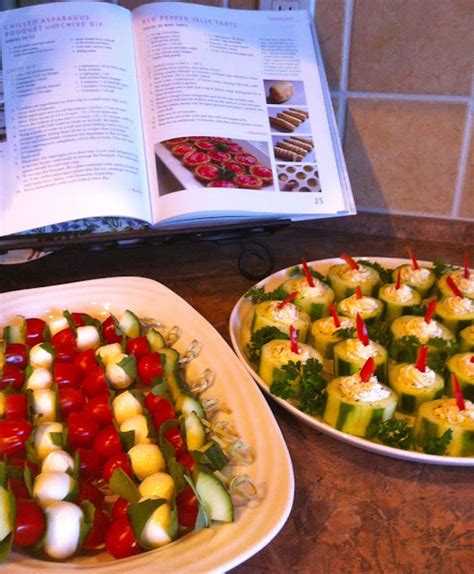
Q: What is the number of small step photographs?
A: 4